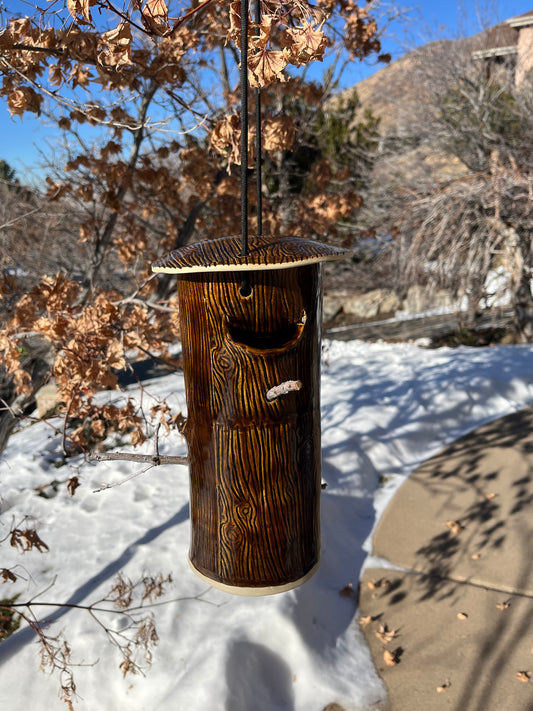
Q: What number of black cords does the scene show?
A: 2